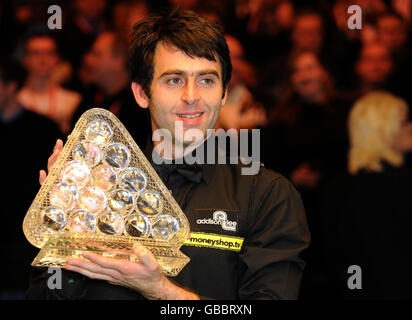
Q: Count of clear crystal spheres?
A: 15